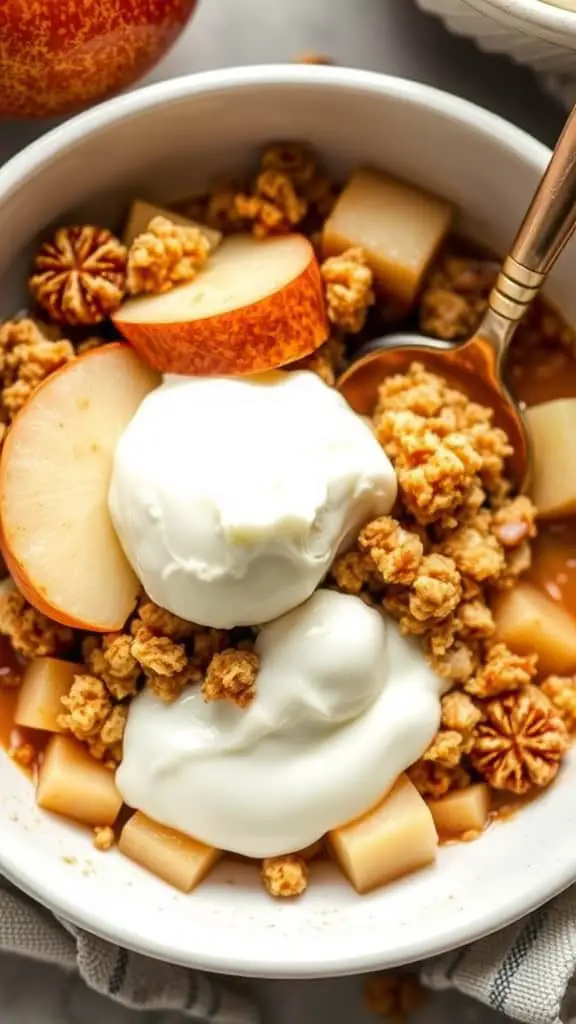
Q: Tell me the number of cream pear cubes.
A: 9